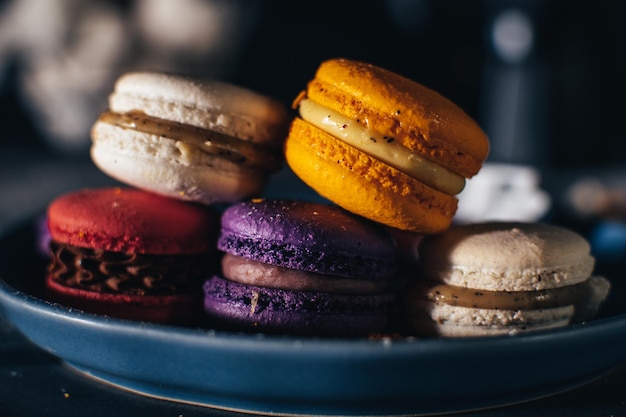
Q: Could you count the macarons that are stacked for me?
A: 5